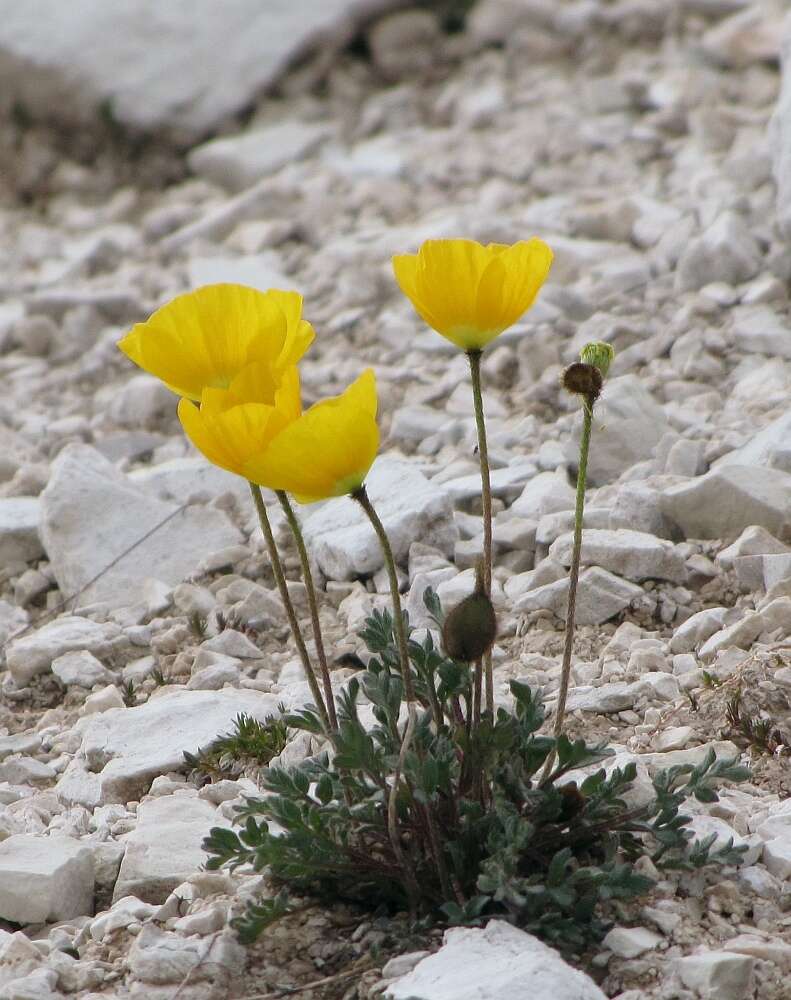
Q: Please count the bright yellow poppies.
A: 4